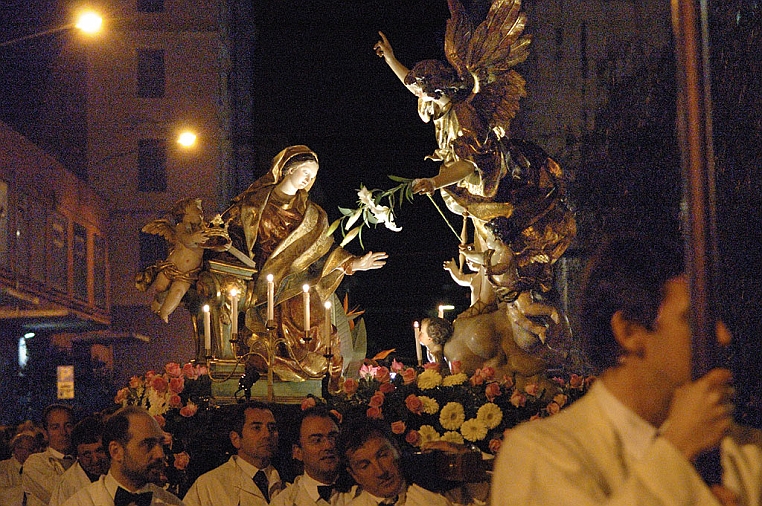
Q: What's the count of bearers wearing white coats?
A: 8